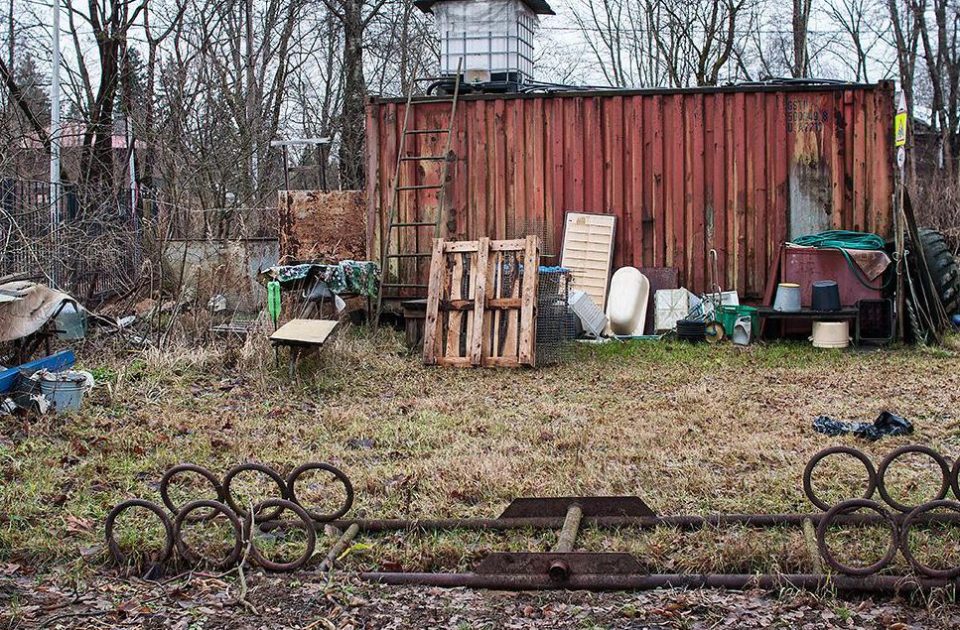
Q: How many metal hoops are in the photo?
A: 11